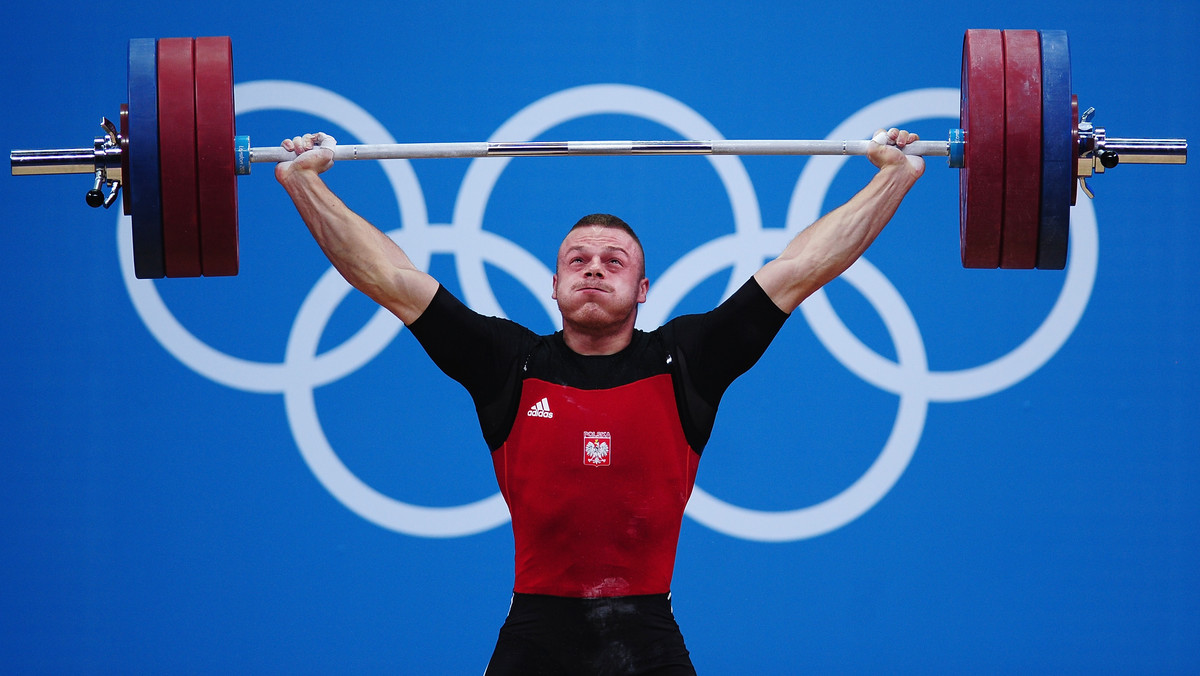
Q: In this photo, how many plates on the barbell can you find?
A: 8